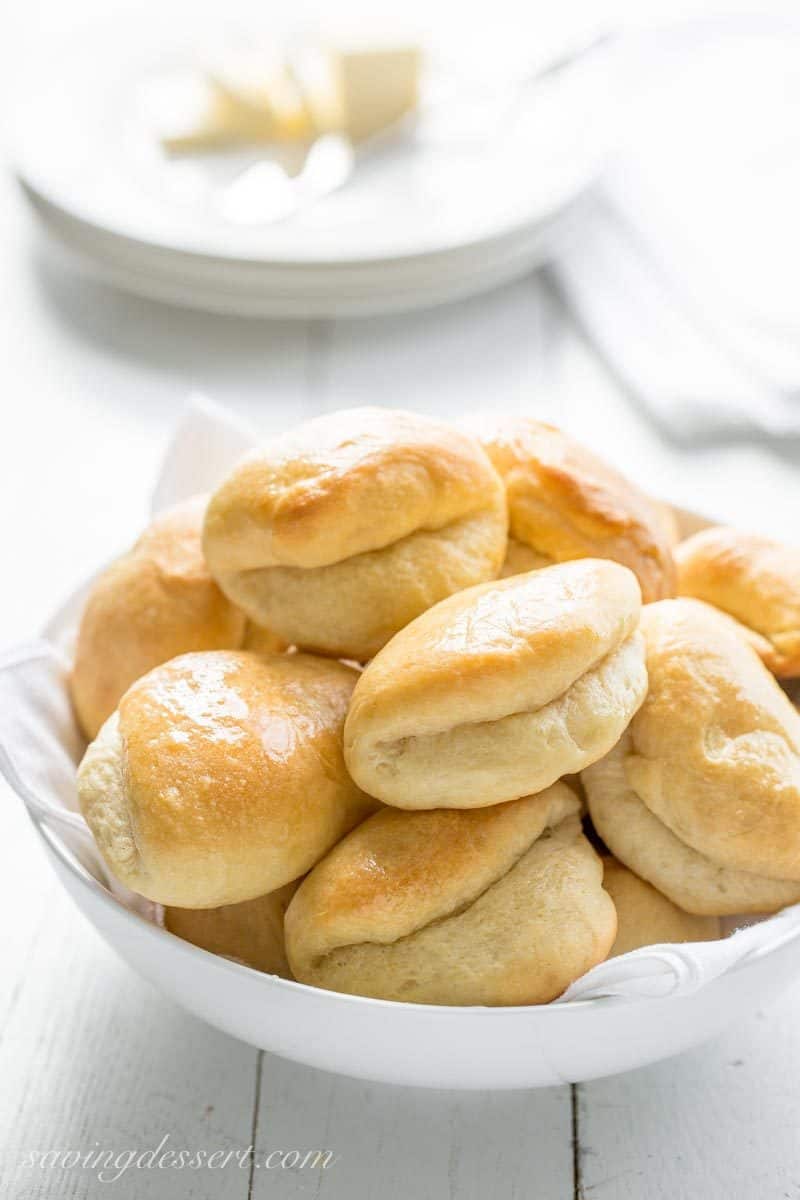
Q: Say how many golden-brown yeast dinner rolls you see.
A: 11